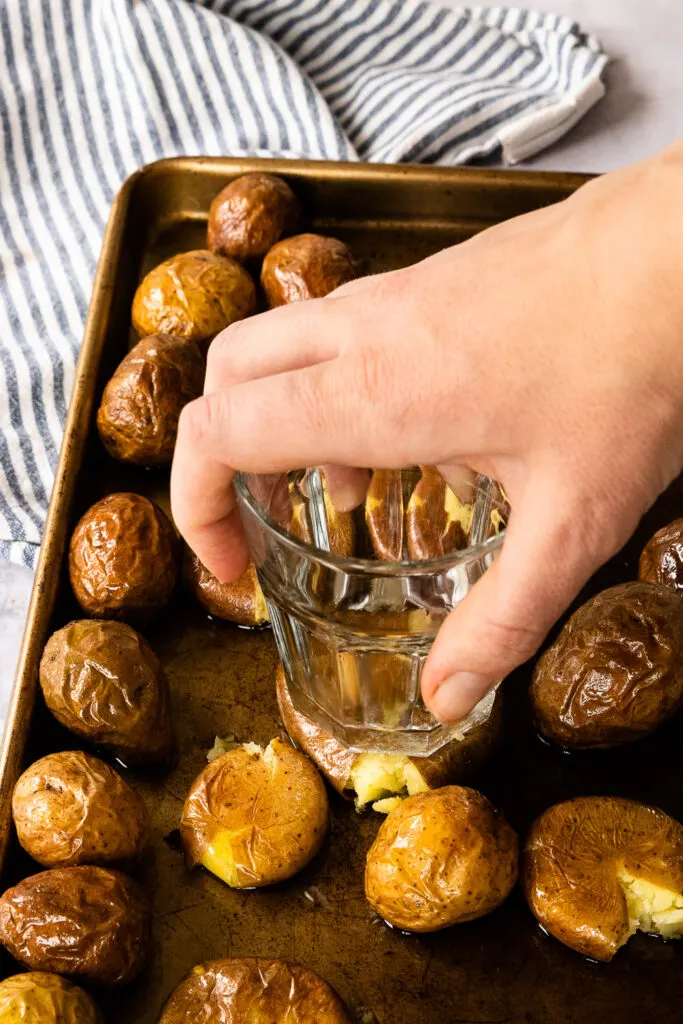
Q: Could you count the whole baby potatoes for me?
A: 12